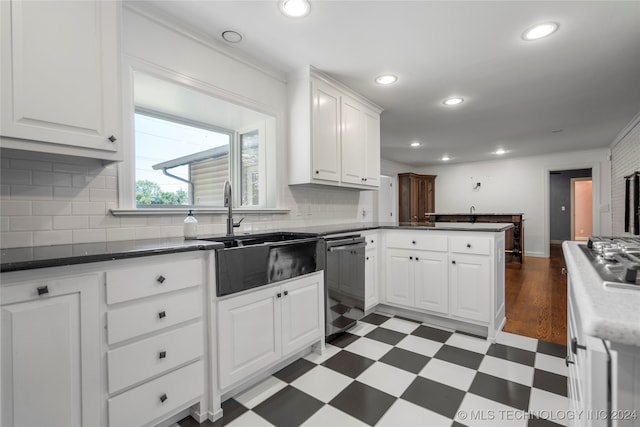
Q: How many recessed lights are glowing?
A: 7